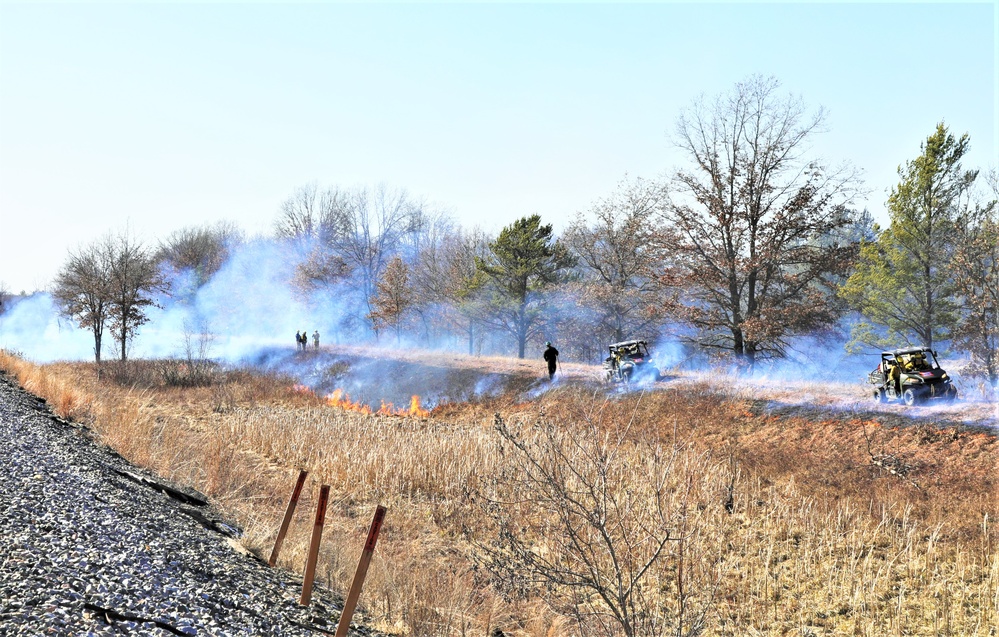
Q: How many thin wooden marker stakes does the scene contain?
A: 3